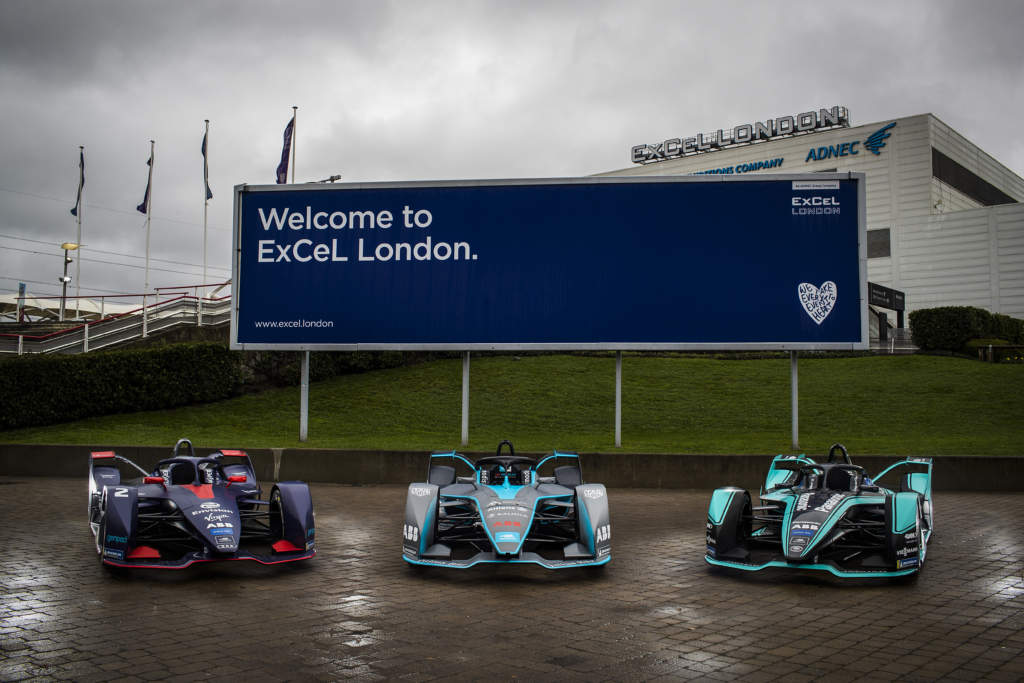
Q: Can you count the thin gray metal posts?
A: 4